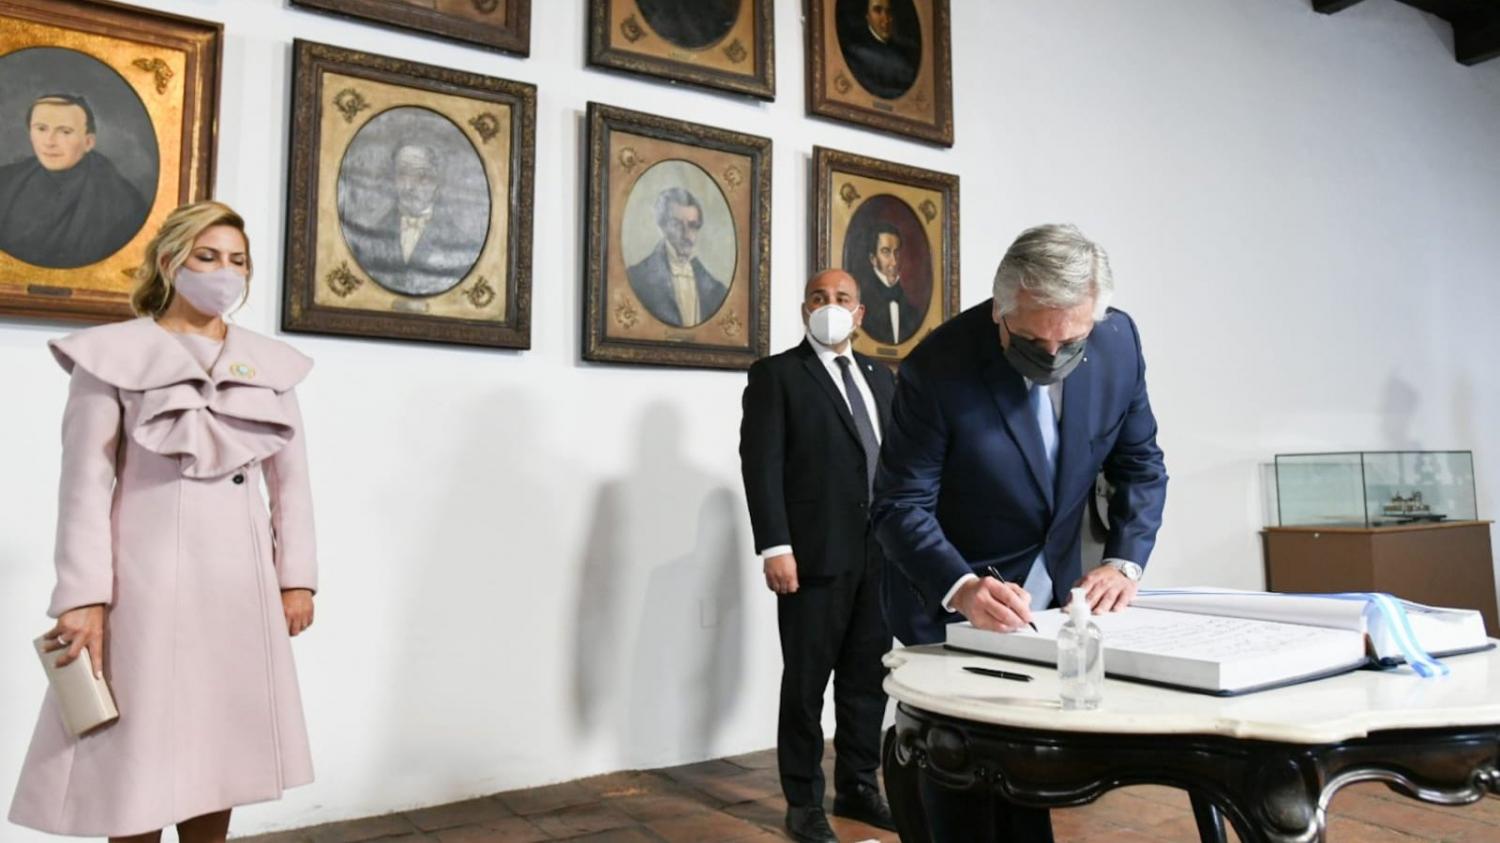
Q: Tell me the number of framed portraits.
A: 7